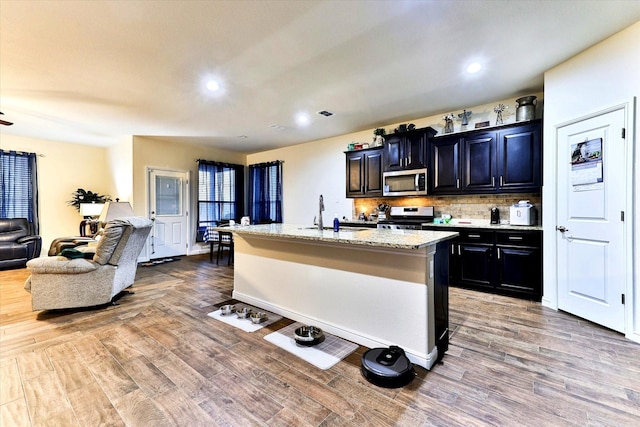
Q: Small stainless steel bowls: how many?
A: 3